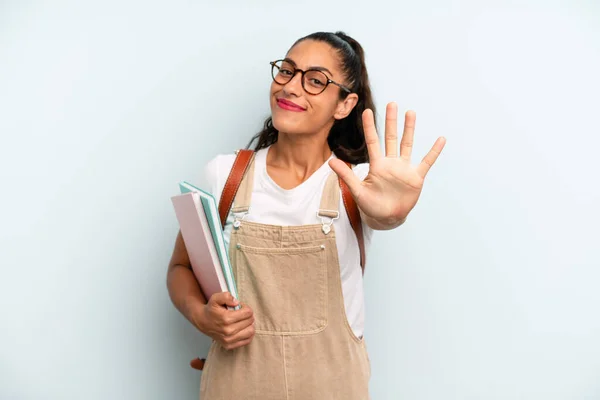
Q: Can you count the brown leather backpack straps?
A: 2